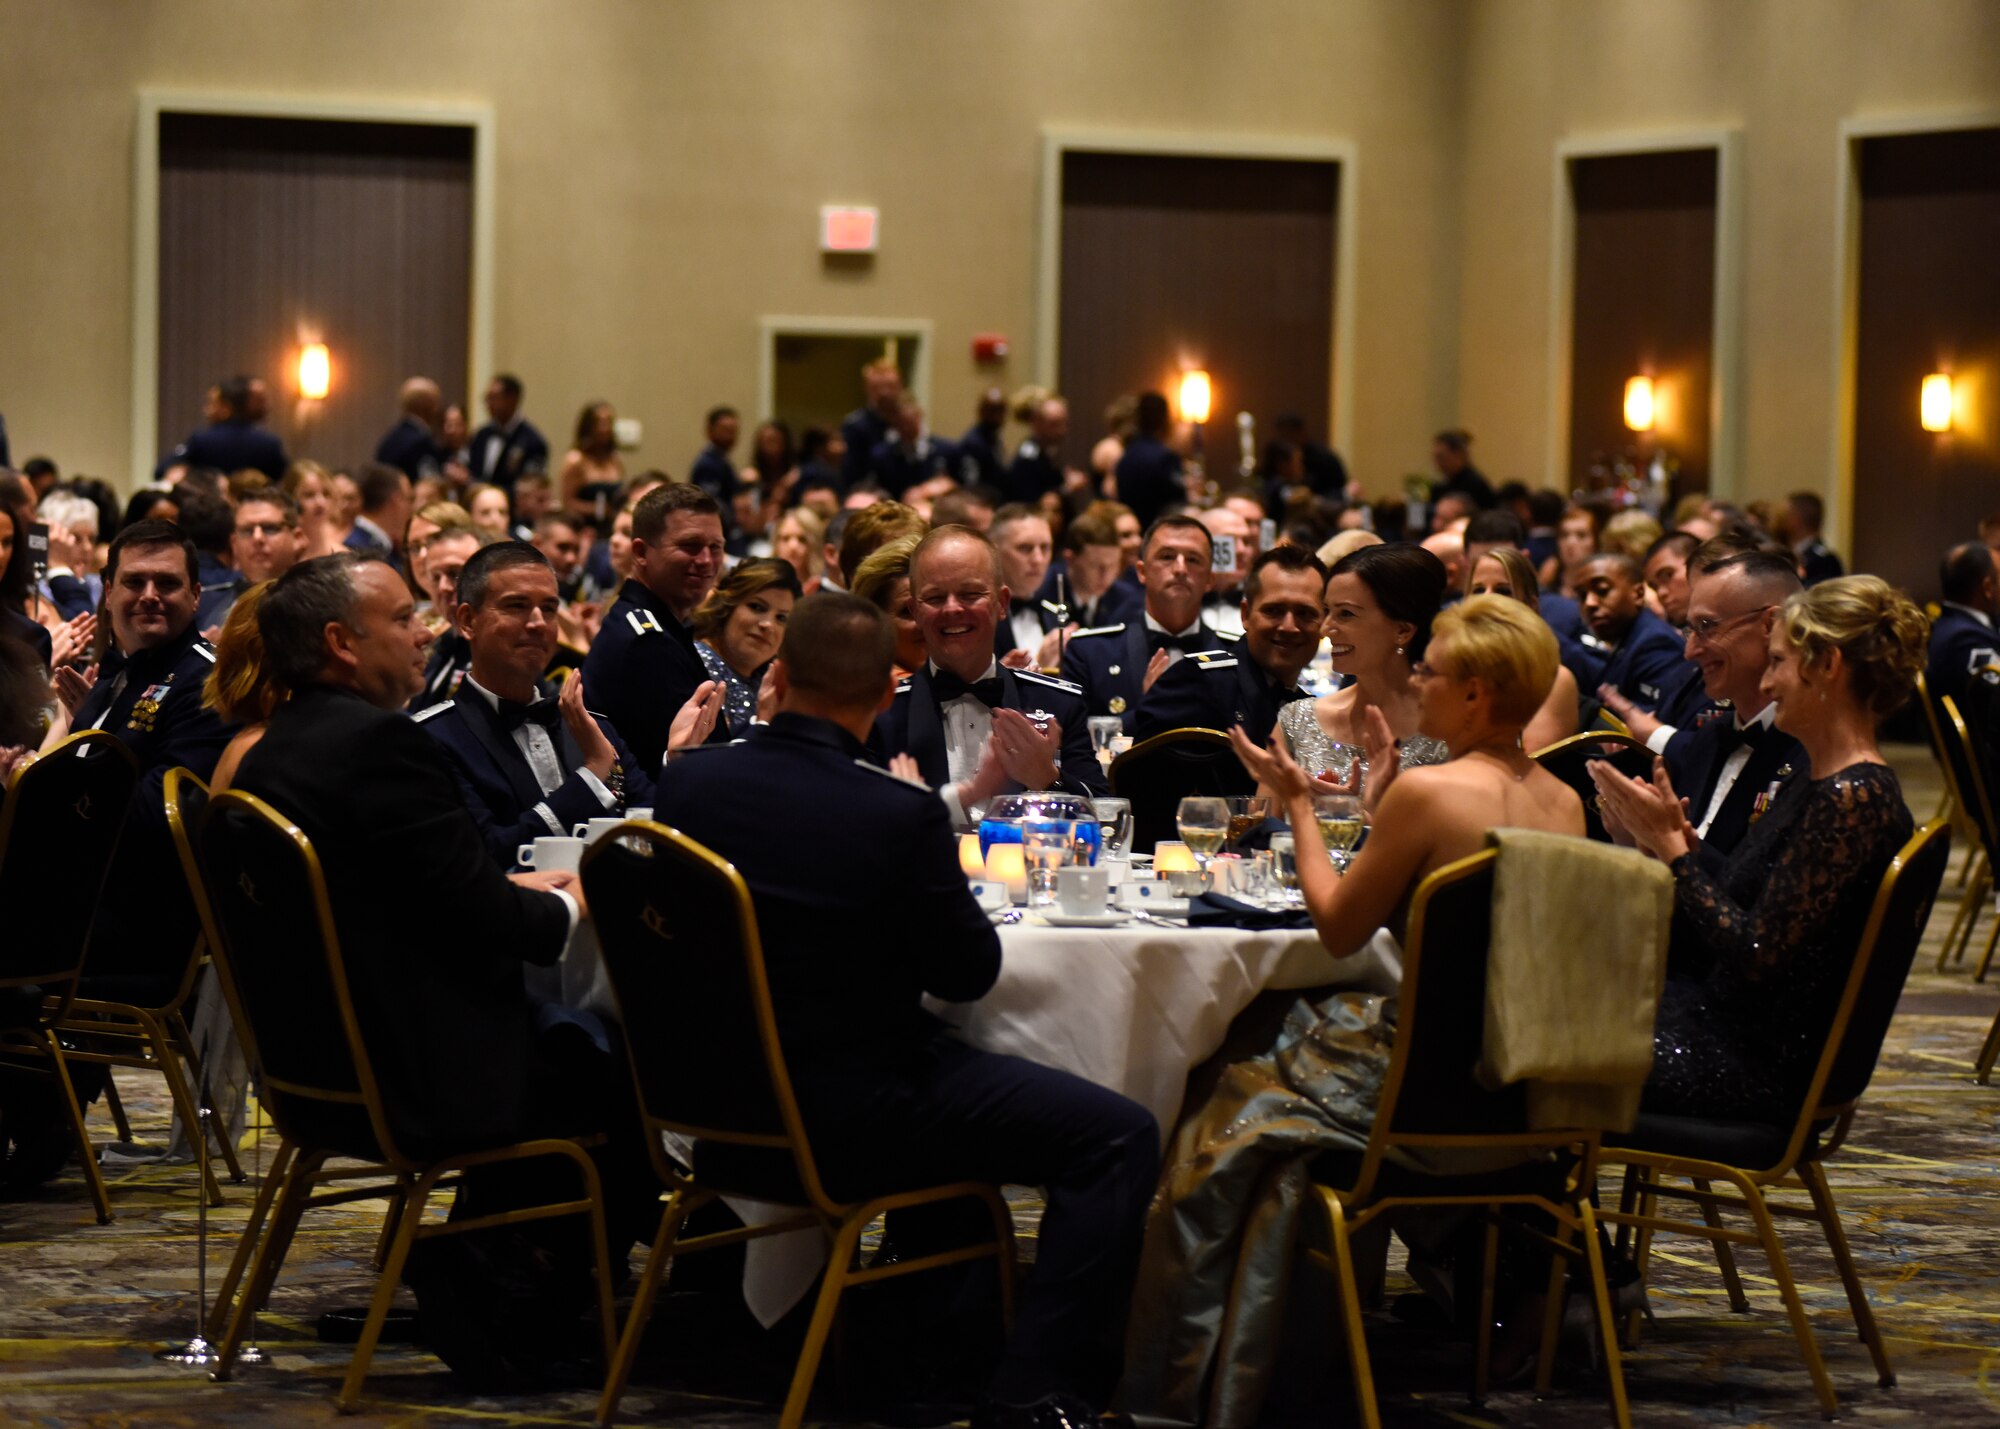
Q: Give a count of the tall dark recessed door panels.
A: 4